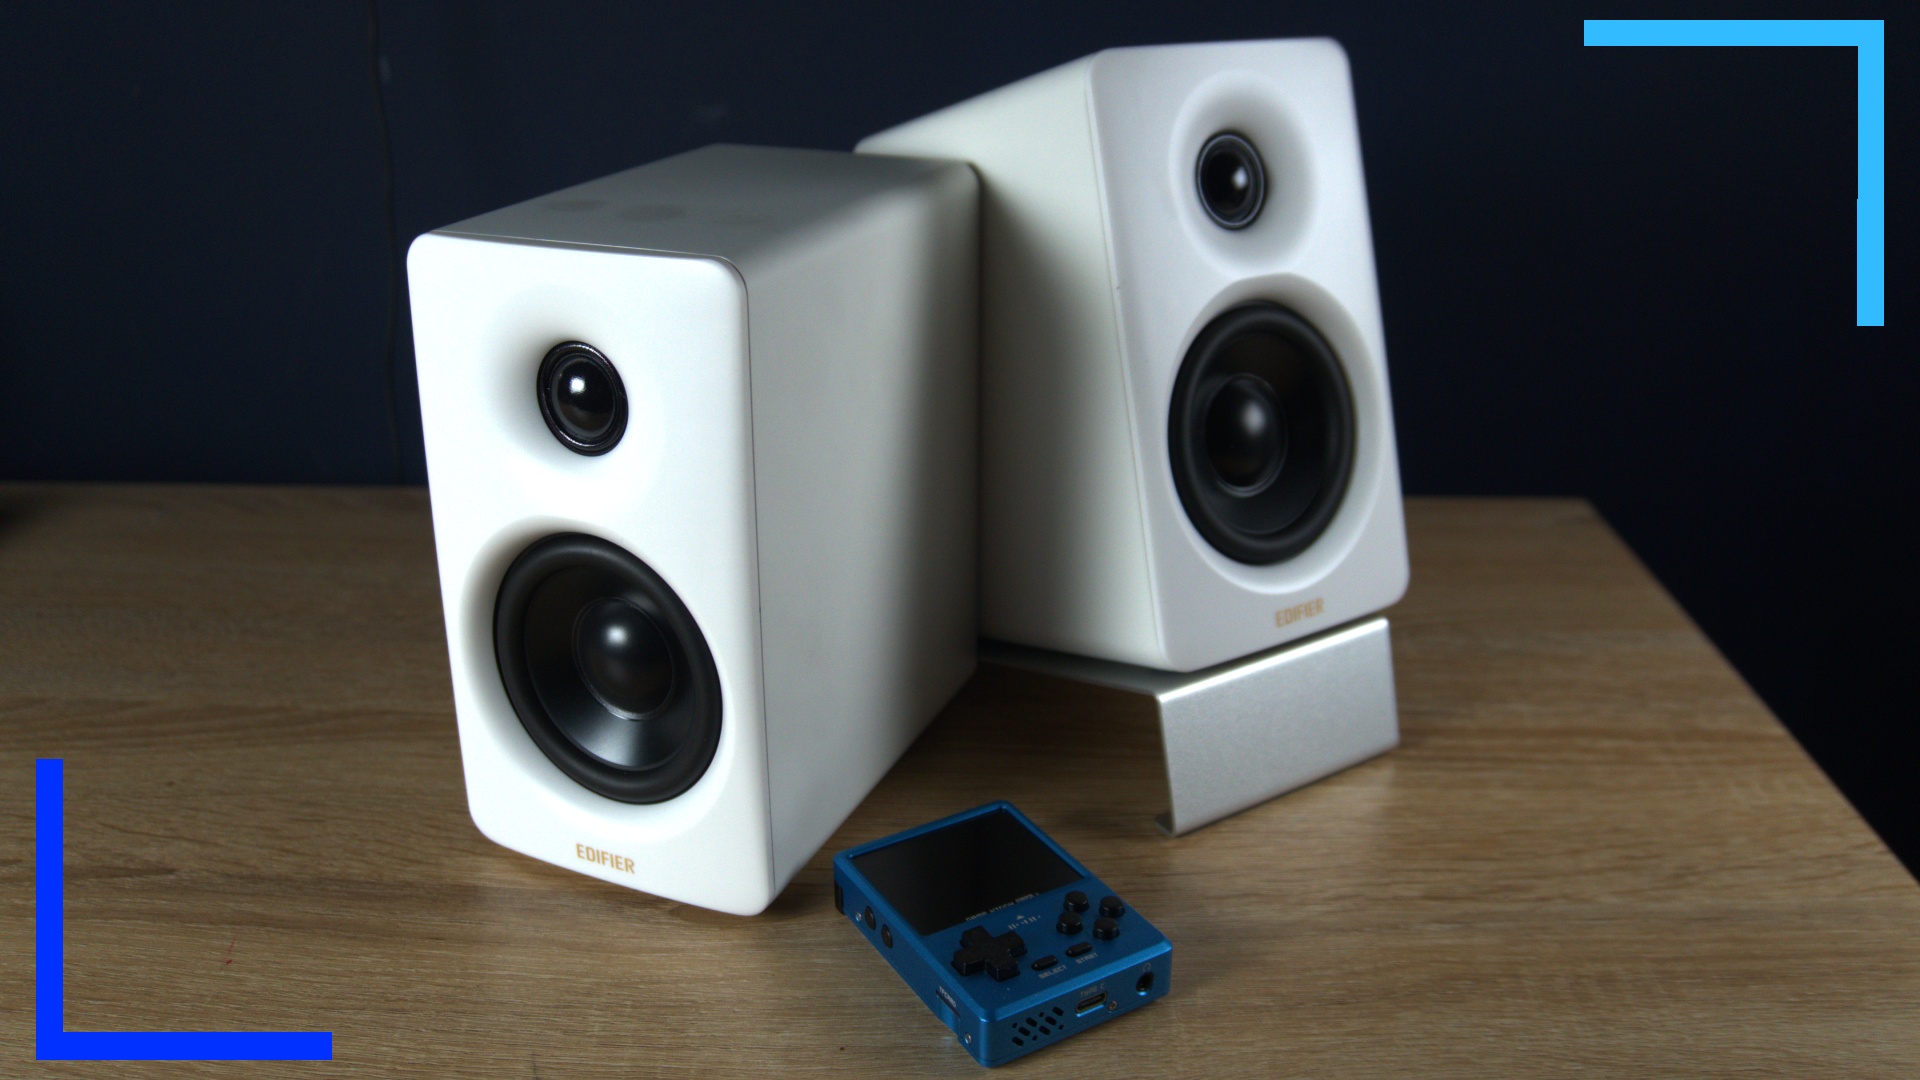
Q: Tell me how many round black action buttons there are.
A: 4